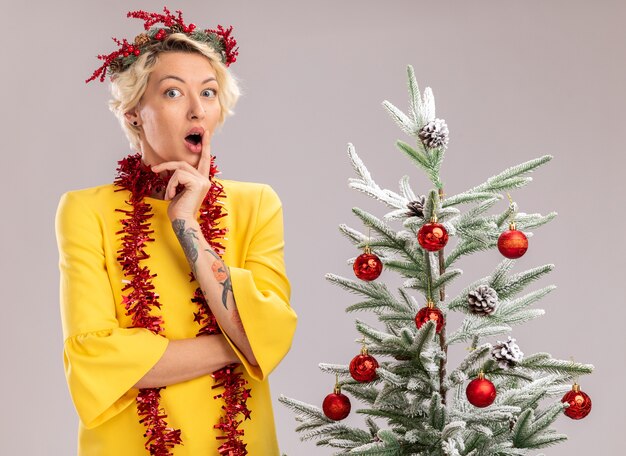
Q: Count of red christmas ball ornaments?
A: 8